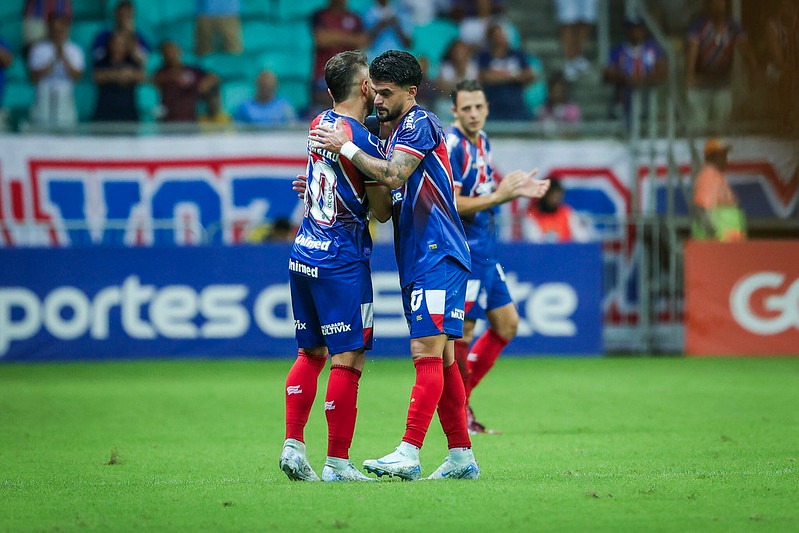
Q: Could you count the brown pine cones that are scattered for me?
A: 0